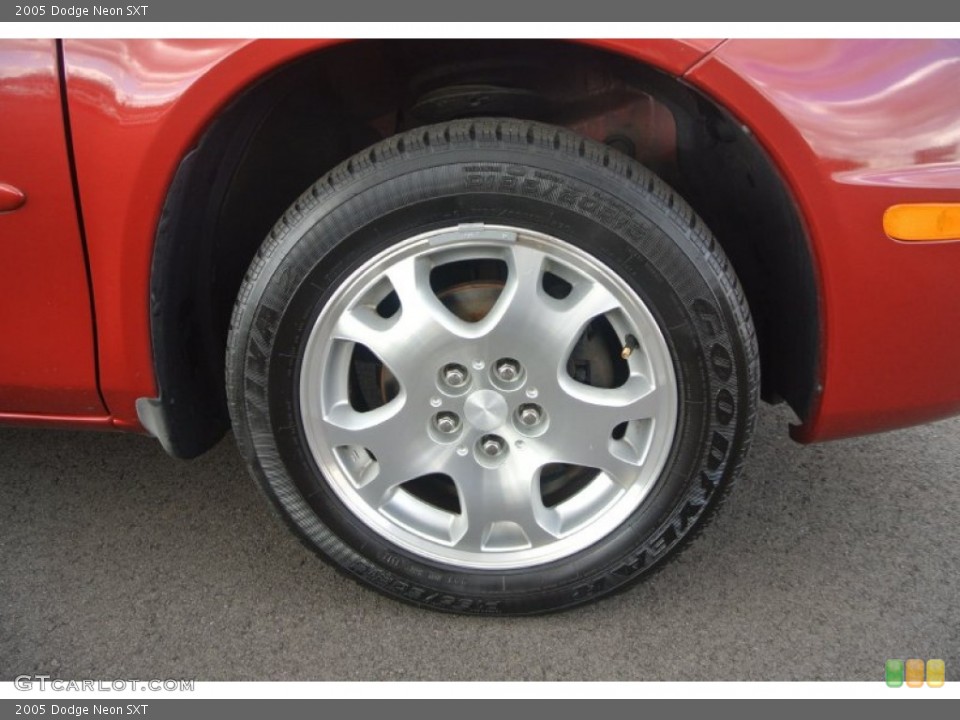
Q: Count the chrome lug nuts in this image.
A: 5